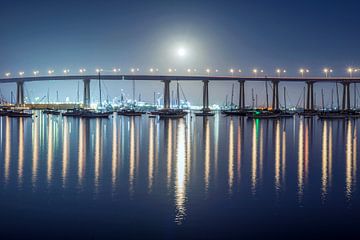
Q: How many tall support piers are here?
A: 8